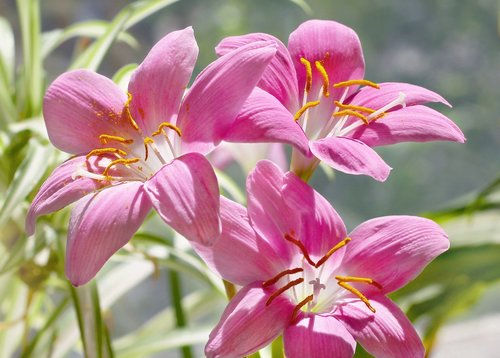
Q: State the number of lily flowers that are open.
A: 3